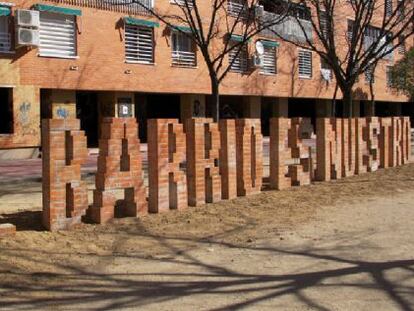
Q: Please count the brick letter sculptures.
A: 15